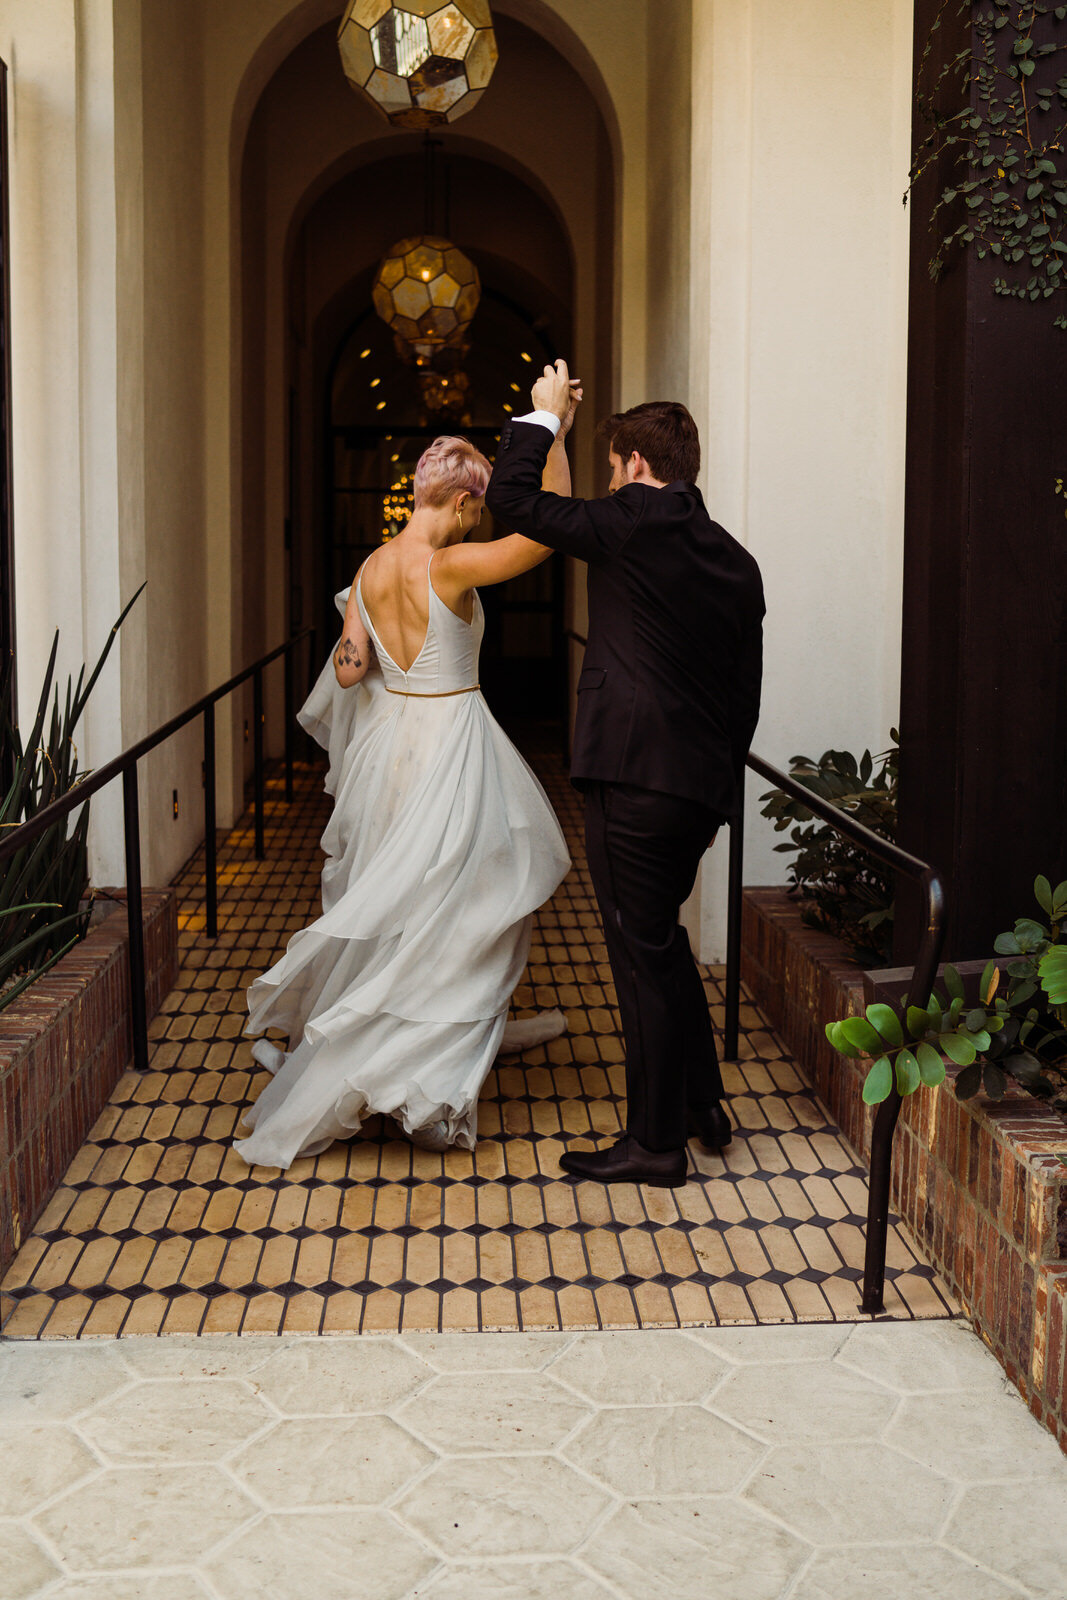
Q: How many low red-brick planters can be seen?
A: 2